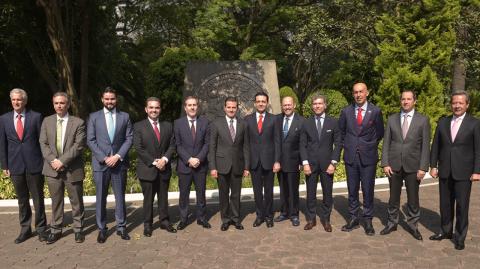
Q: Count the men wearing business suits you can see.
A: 12